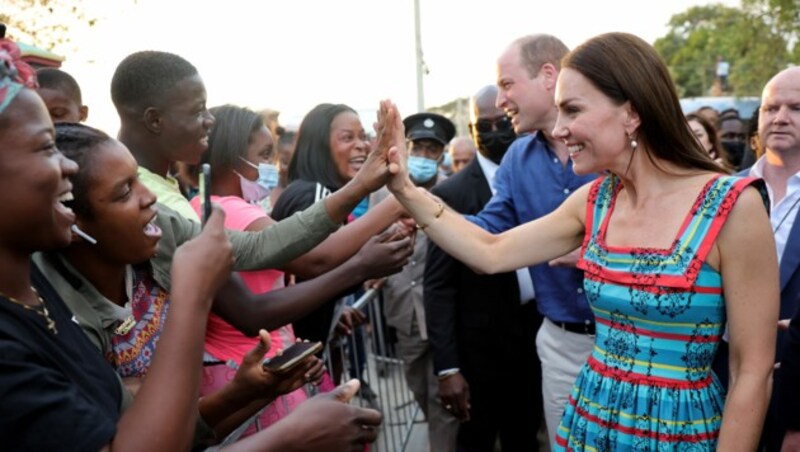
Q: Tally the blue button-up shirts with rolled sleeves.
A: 1